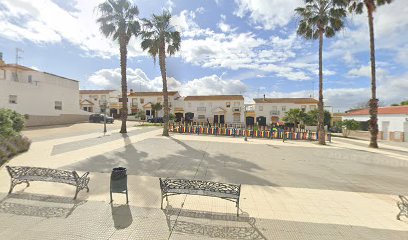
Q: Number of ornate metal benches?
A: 3